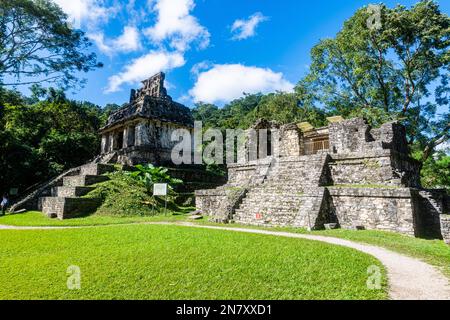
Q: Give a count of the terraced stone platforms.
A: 2